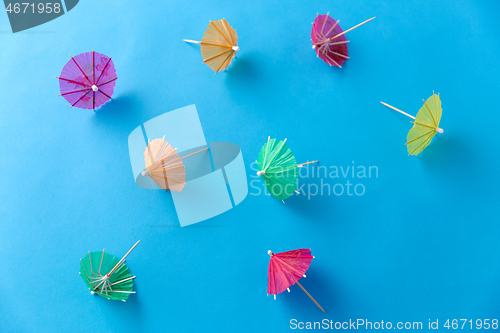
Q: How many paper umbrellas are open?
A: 8